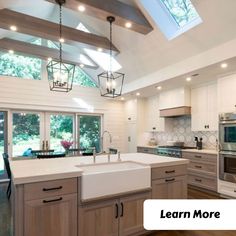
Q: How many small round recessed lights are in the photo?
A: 13